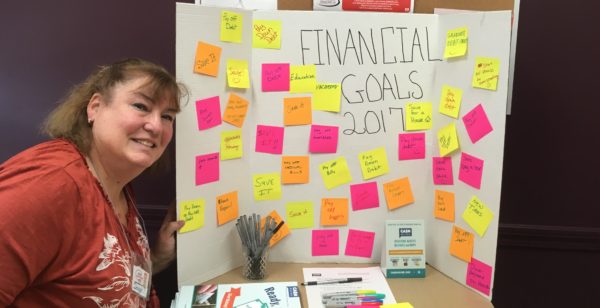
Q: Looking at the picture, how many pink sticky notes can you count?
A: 13